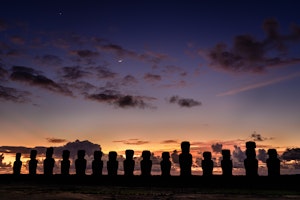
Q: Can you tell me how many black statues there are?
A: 15